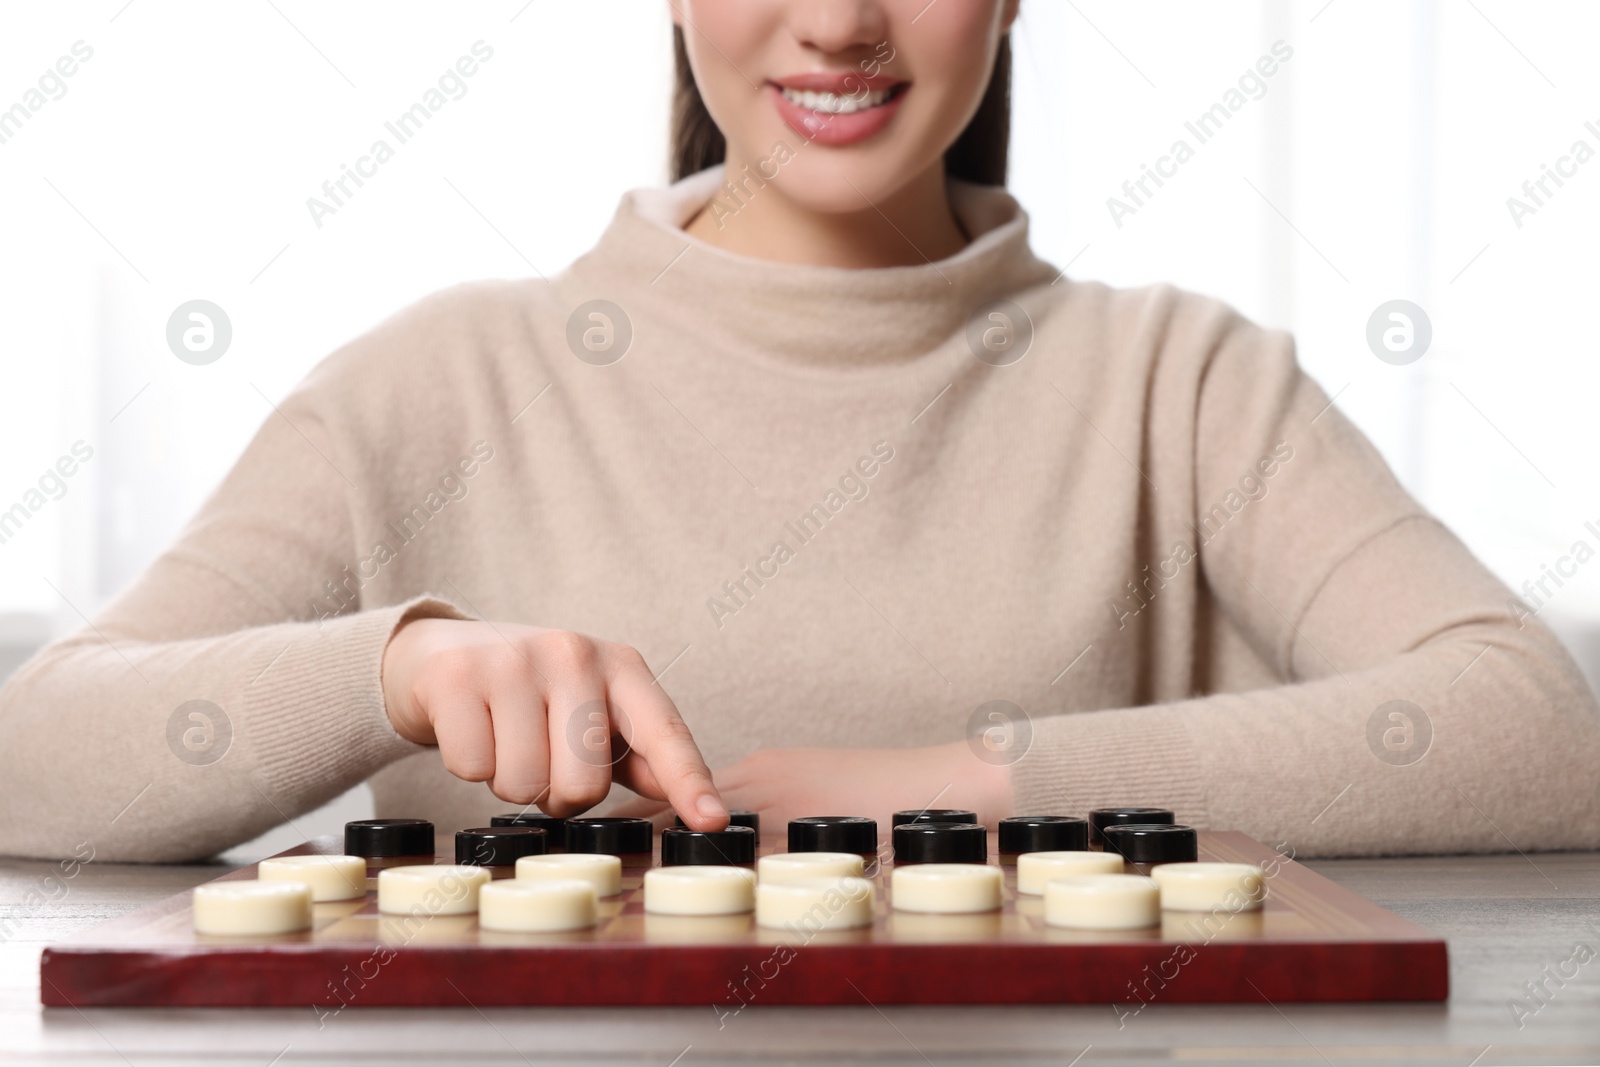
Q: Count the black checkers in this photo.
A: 12